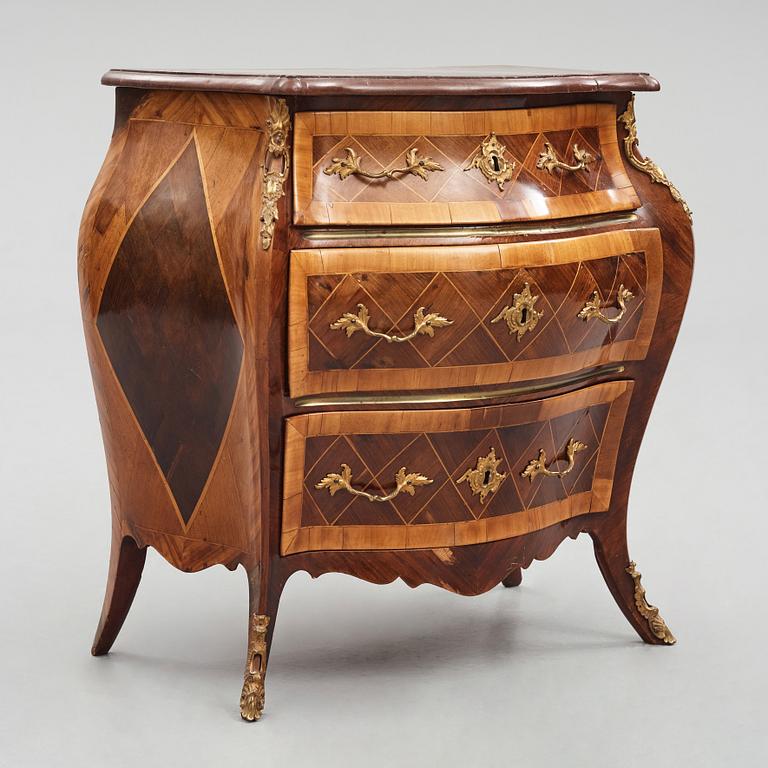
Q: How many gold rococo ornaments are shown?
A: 13